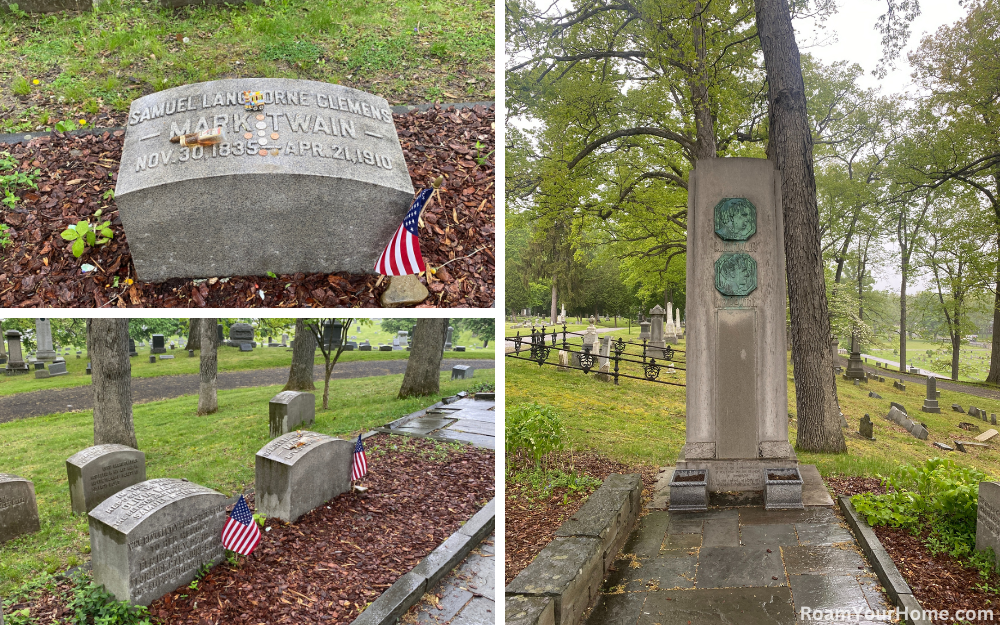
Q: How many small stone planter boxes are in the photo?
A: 2